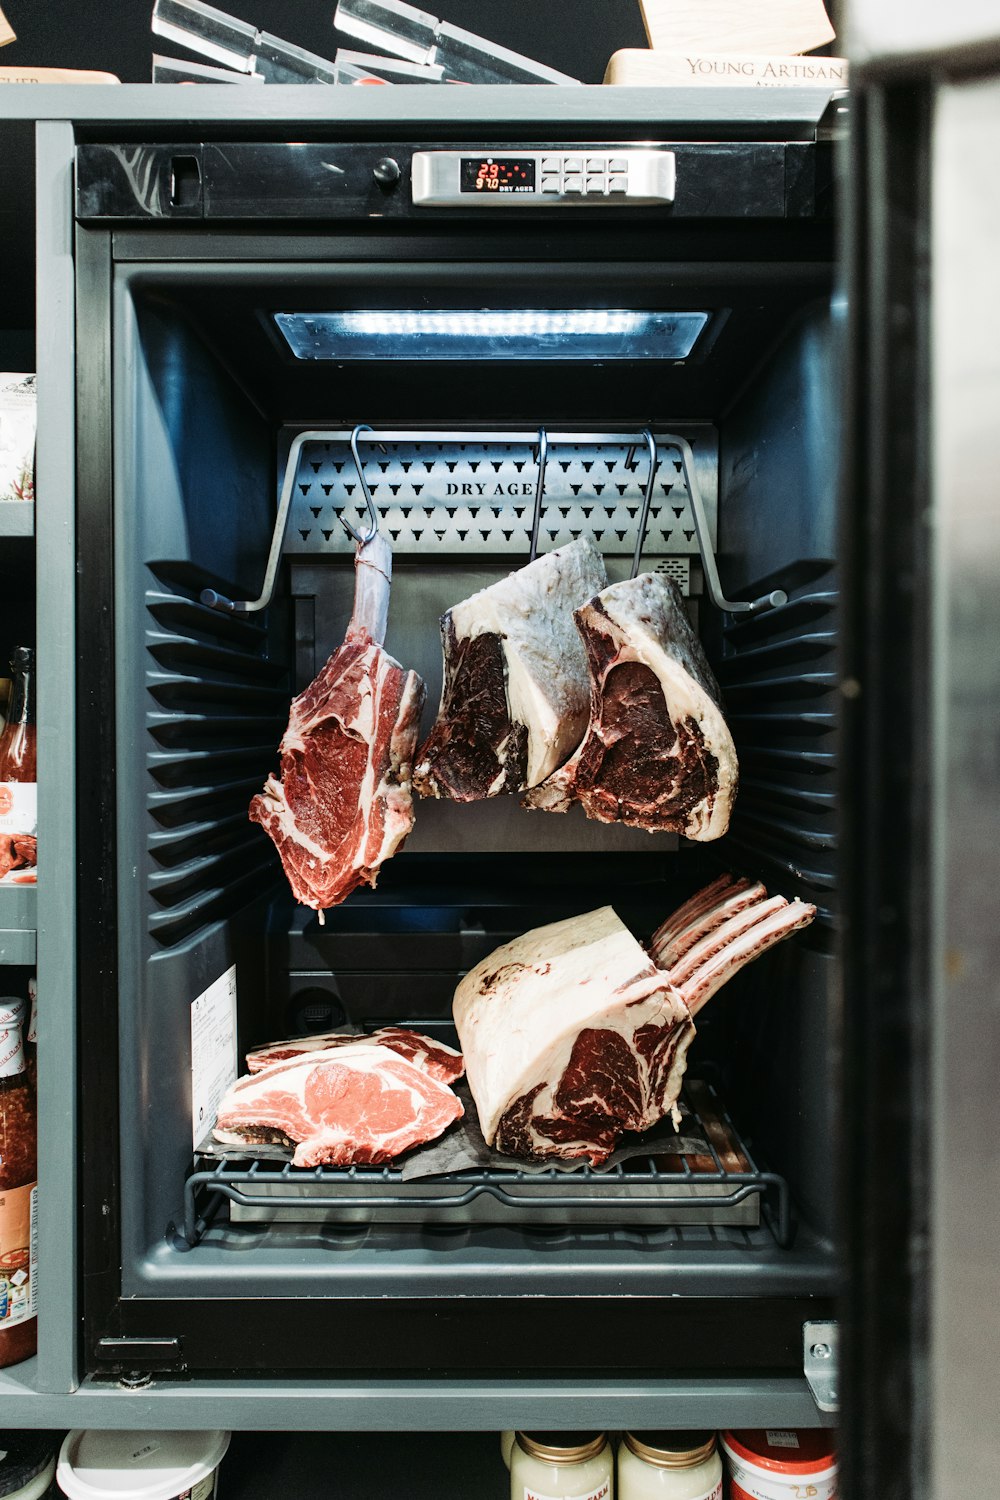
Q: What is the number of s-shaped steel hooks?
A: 3